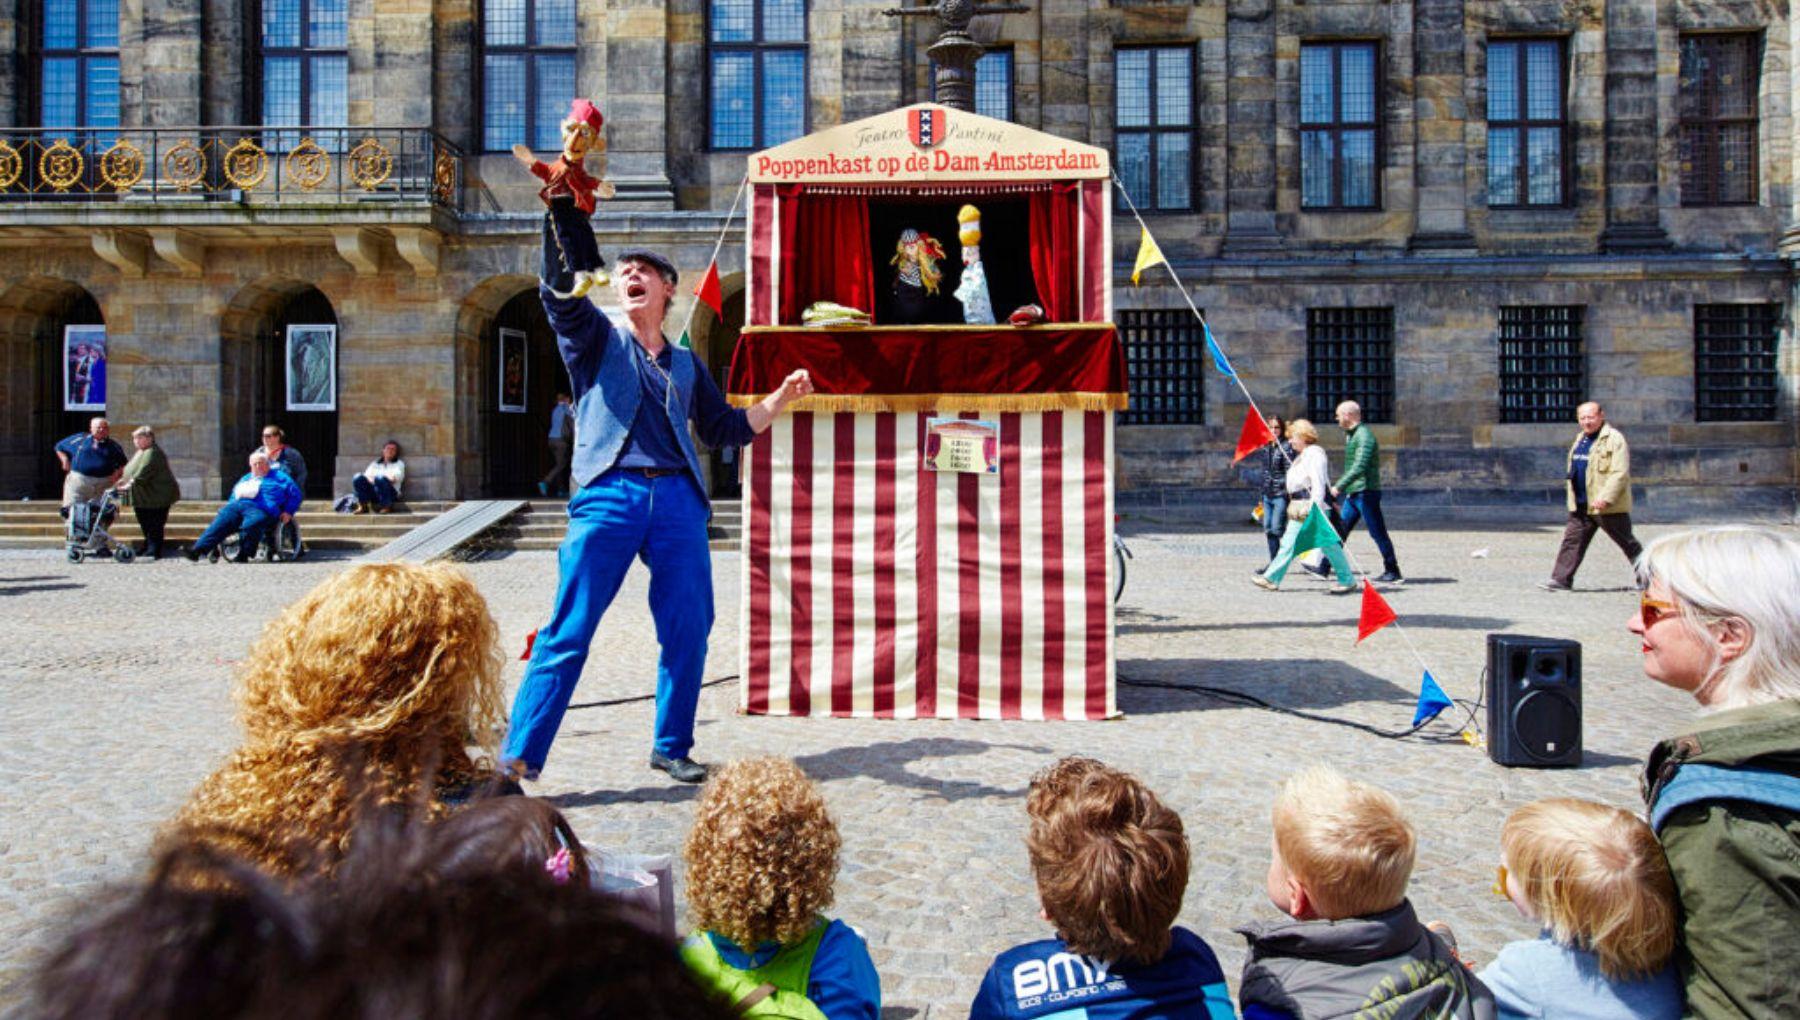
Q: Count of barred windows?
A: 4